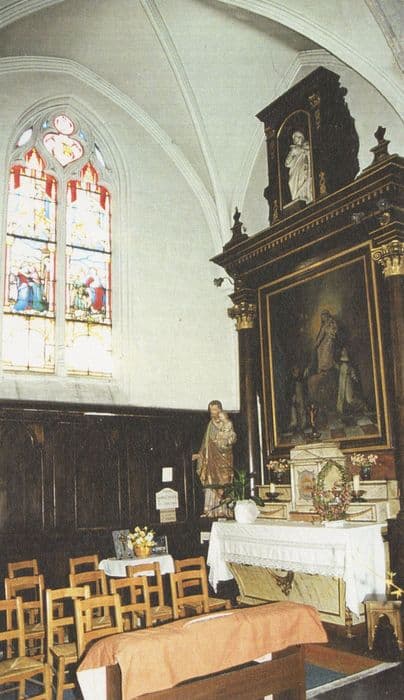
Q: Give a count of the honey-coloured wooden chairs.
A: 11